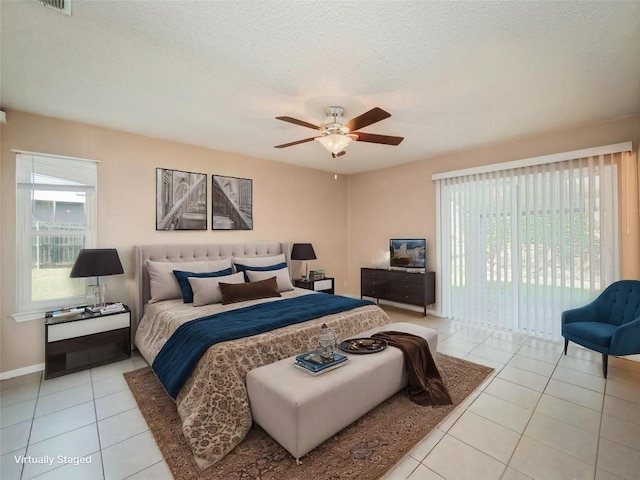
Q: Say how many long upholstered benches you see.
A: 1